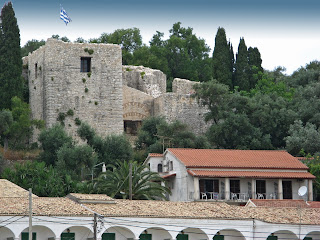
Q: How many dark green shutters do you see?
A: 8